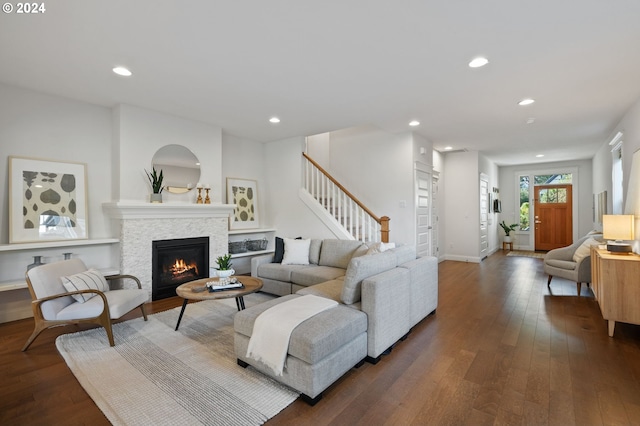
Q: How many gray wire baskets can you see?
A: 2